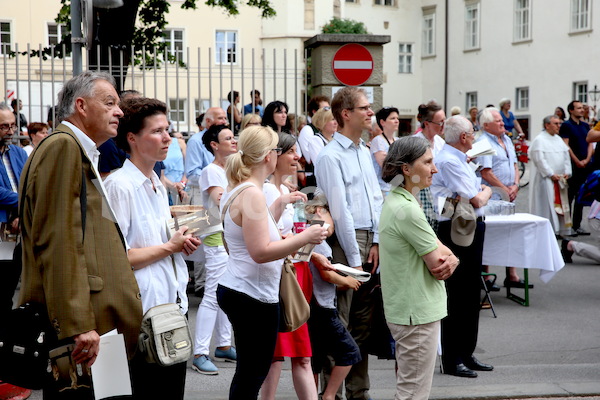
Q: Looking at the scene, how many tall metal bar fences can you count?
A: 1